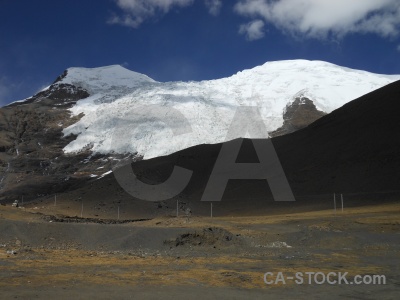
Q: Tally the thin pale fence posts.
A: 8